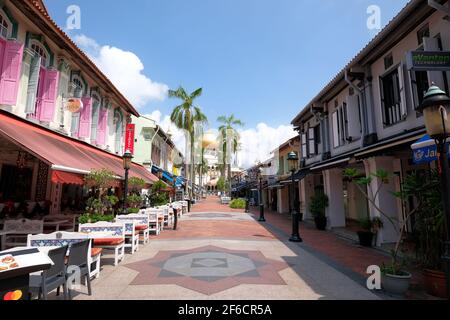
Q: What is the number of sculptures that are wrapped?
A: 0